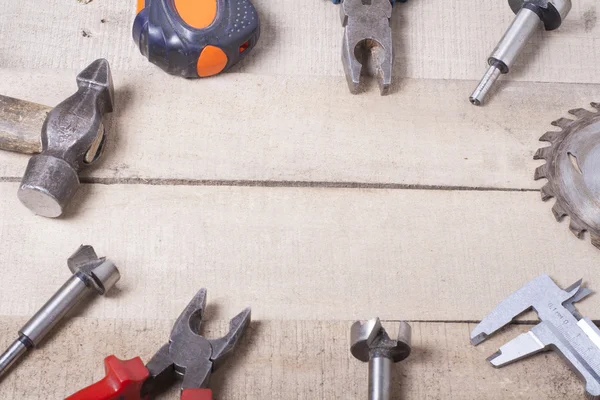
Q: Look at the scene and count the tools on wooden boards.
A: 9